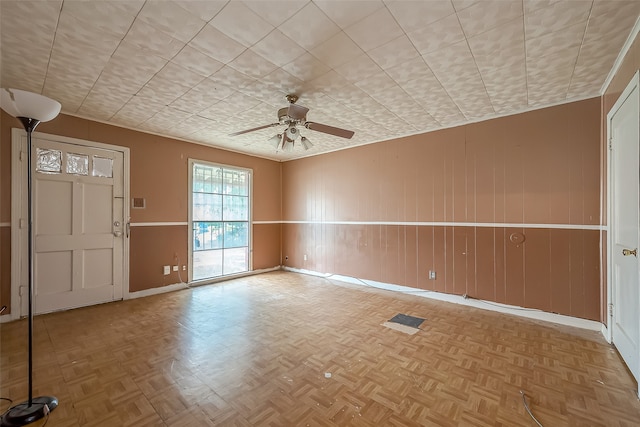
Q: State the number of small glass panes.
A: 3